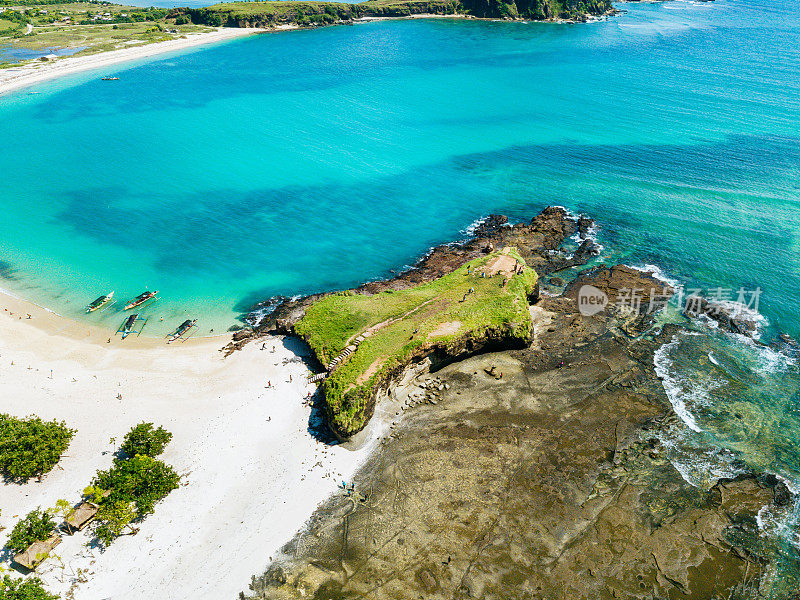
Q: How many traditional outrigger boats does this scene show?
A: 4